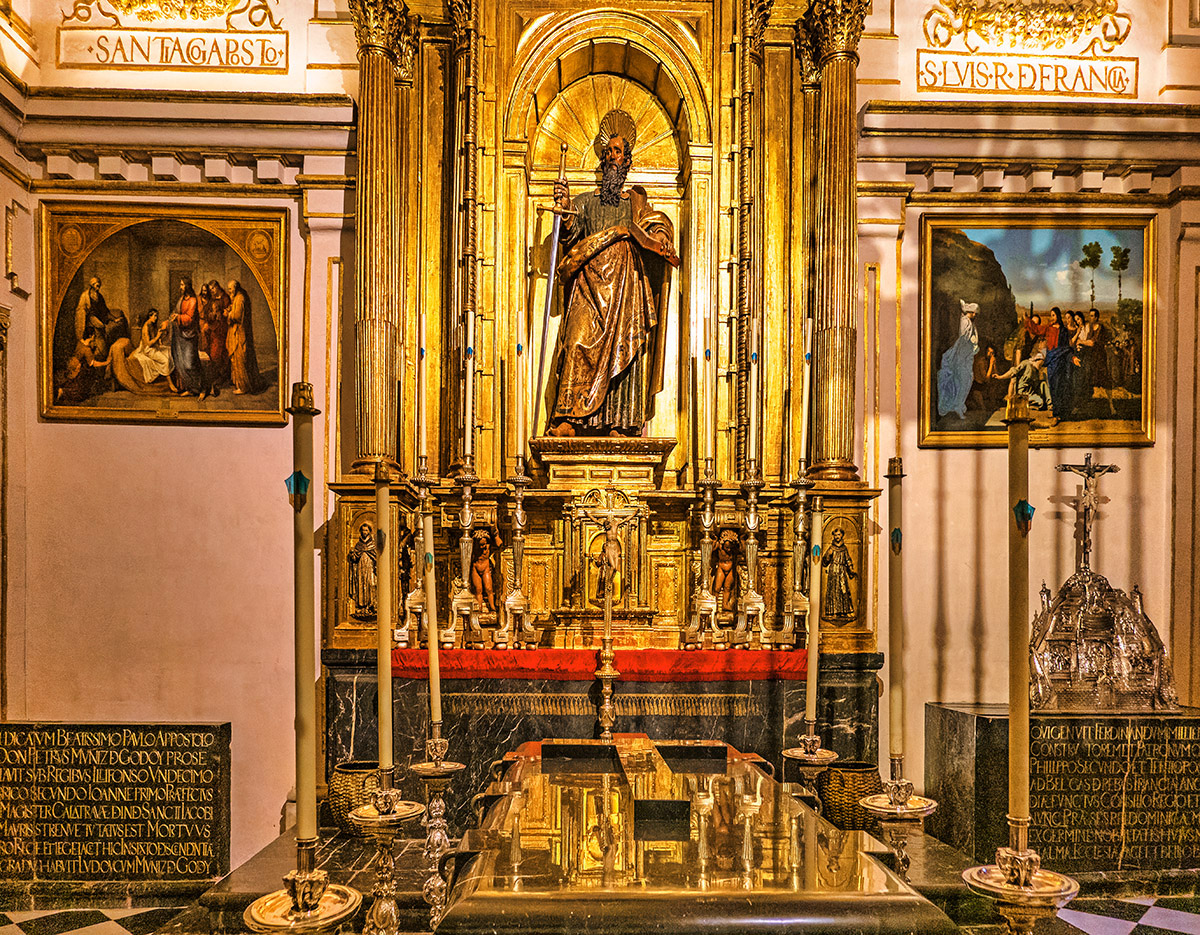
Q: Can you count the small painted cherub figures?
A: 2